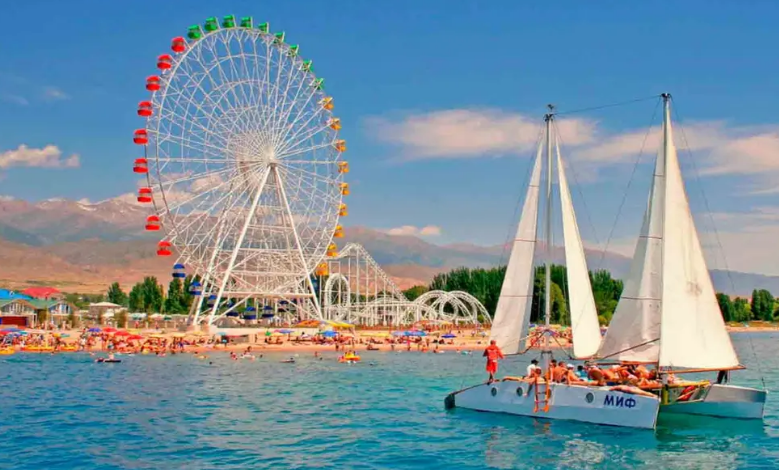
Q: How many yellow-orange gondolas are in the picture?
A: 9